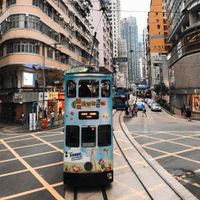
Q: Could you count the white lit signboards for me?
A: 1